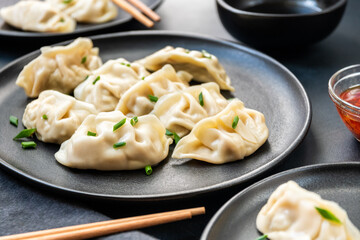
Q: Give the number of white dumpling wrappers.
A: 11